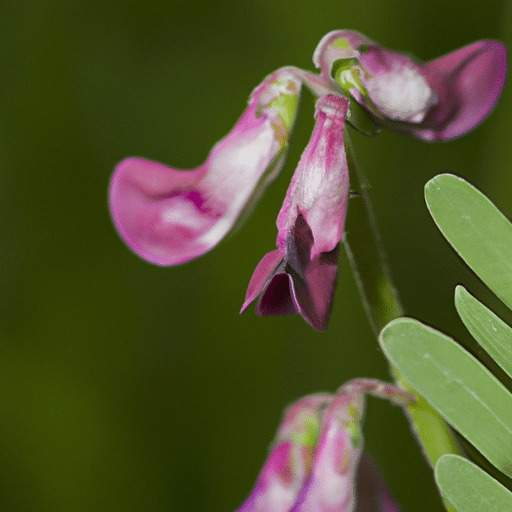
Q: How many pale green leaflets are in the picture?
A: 4